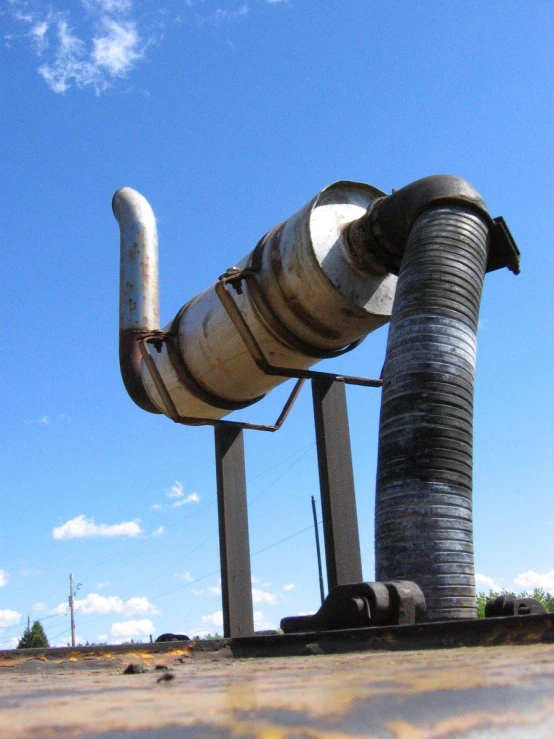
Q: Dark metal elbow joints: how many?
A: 2